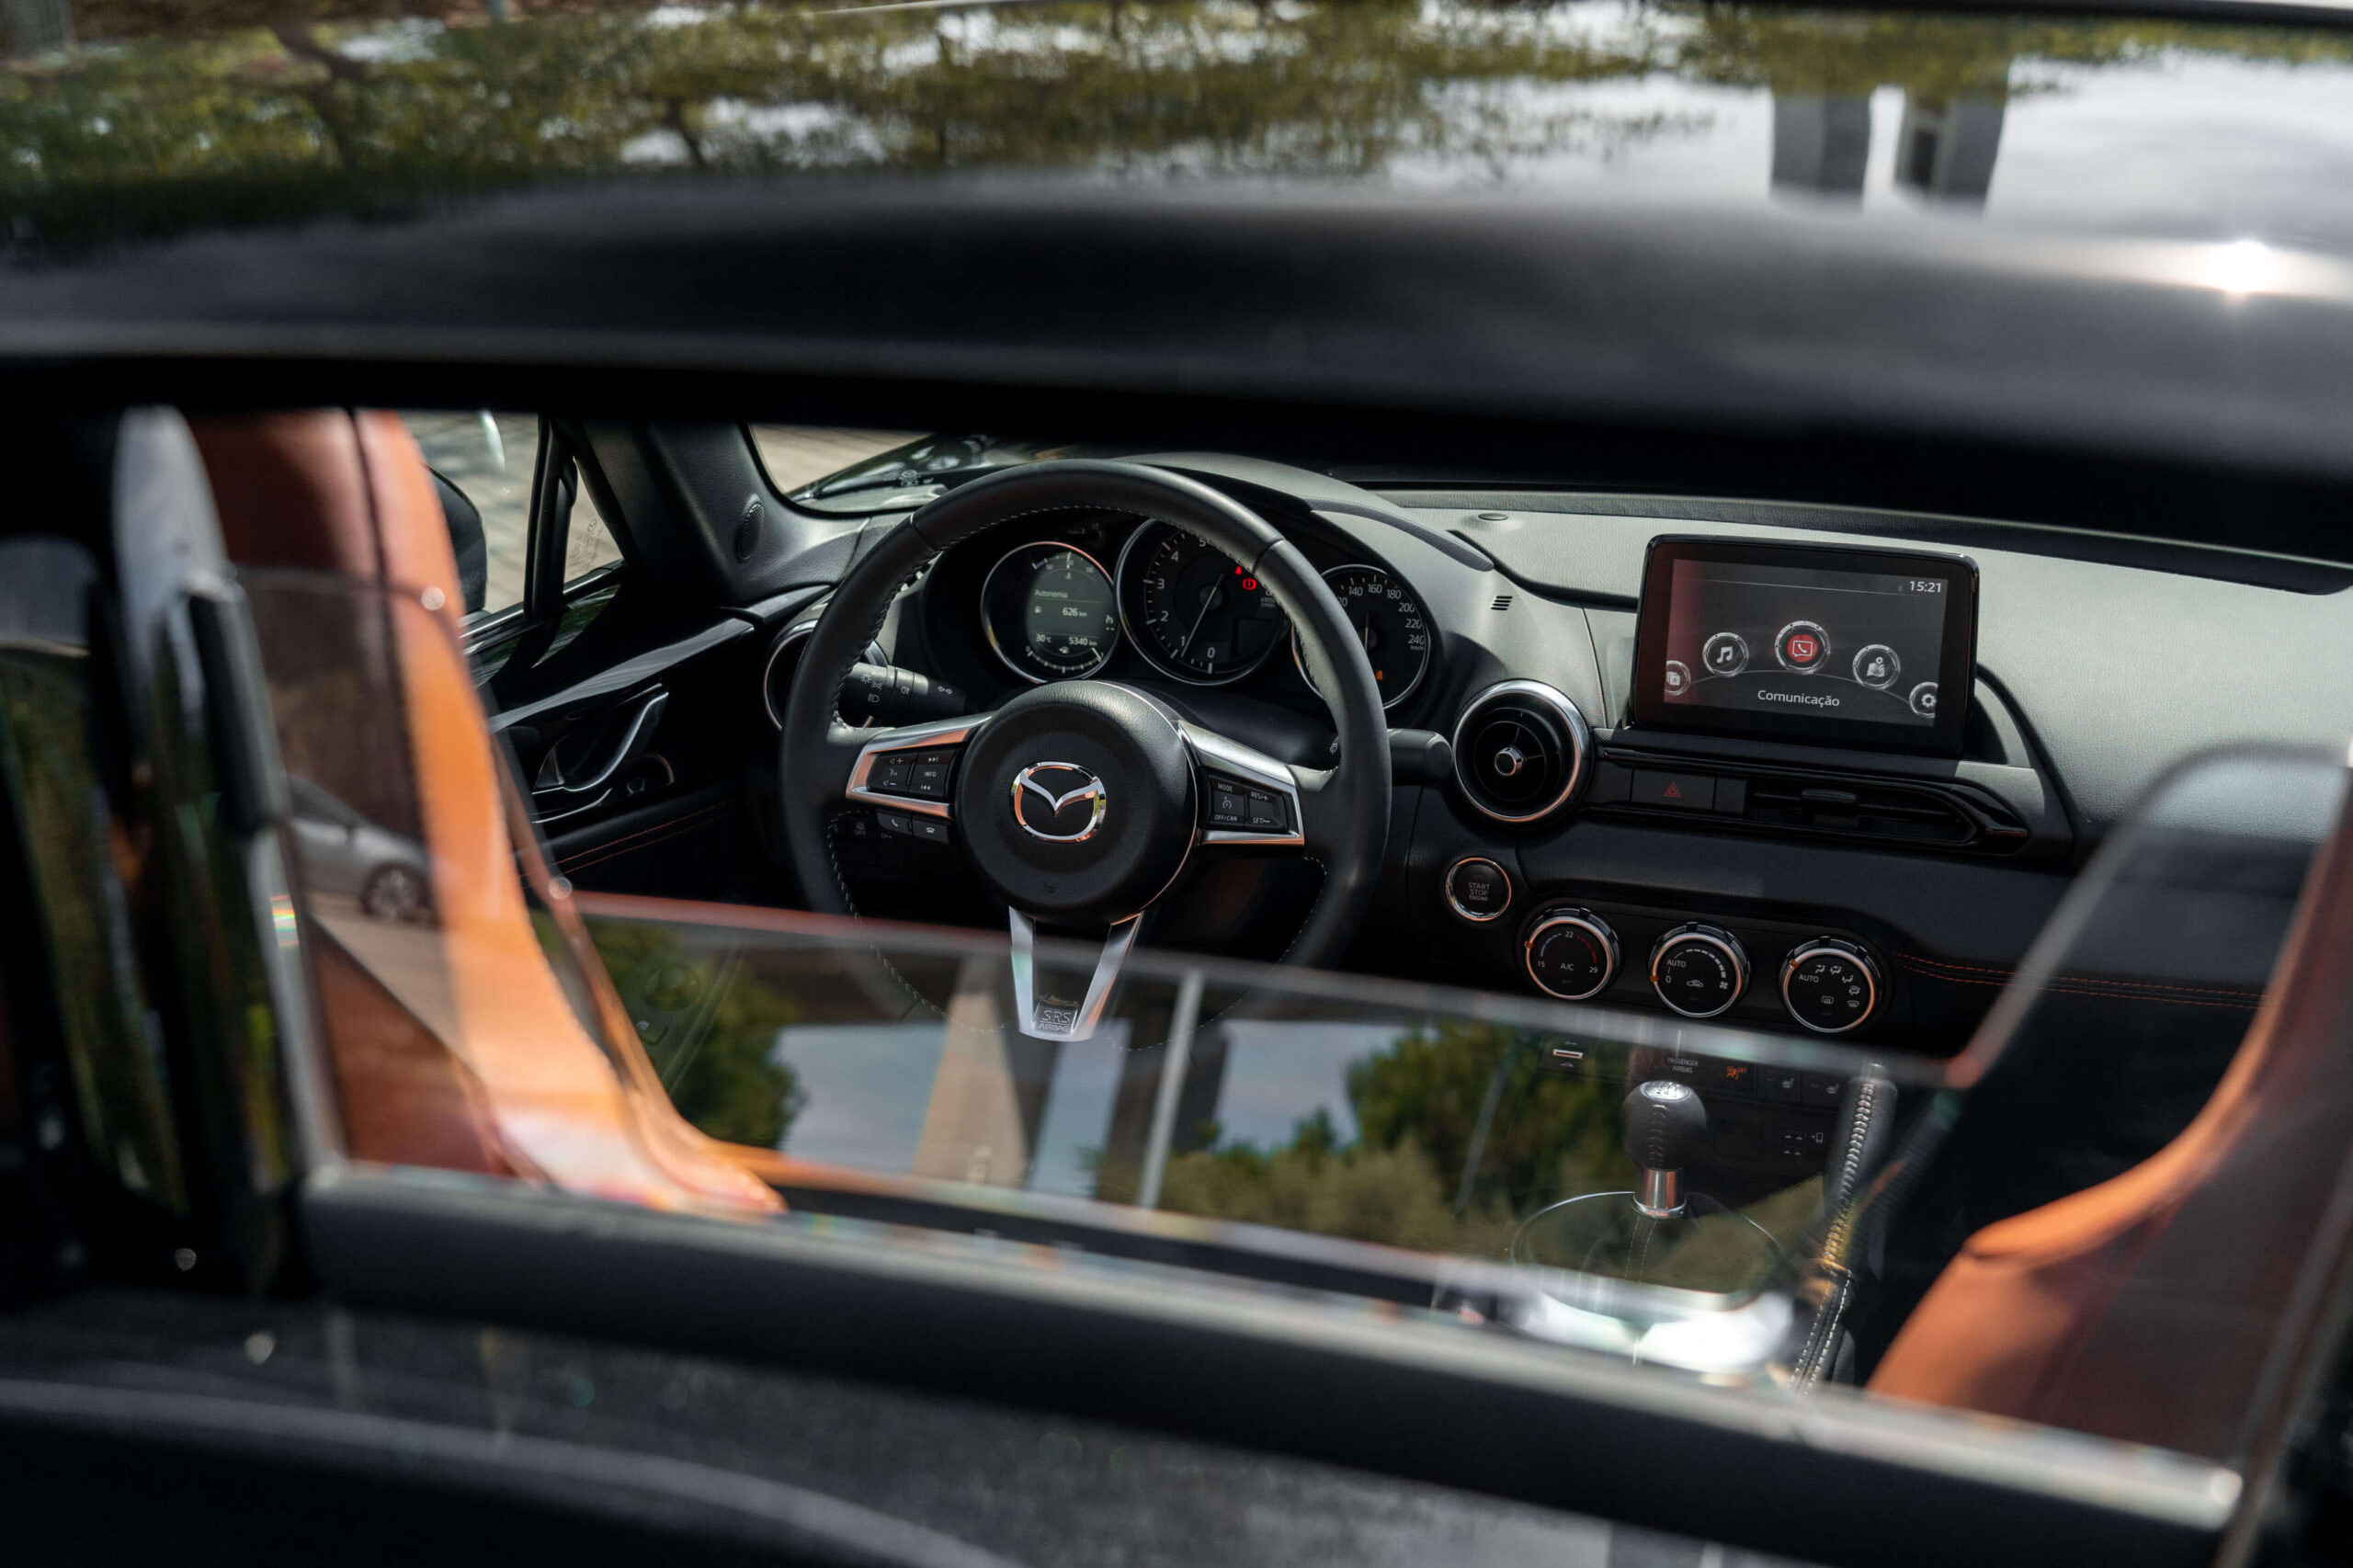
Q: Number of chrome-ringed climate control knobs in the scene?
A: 3